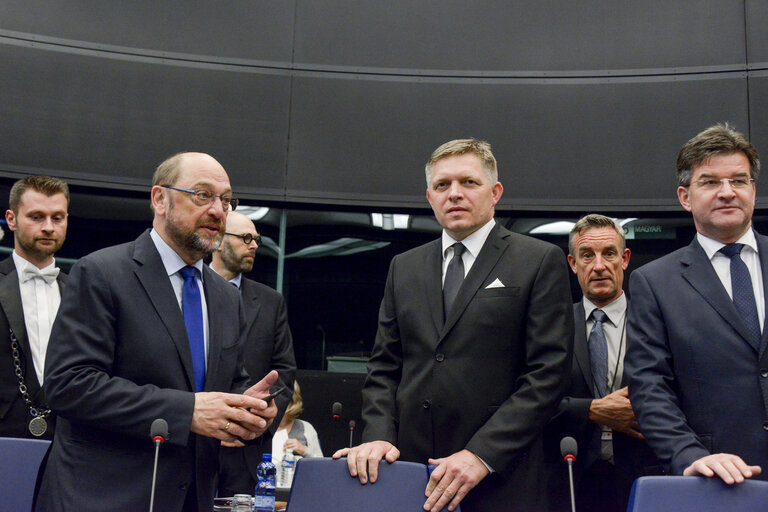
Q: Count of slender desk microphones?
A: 4